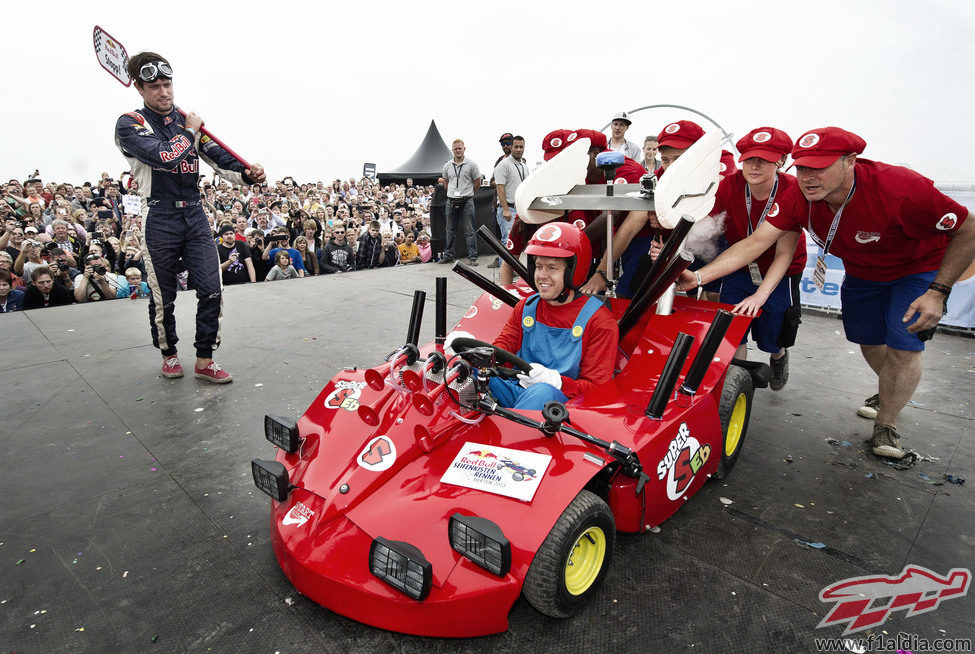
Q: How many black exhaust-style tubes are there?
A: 8